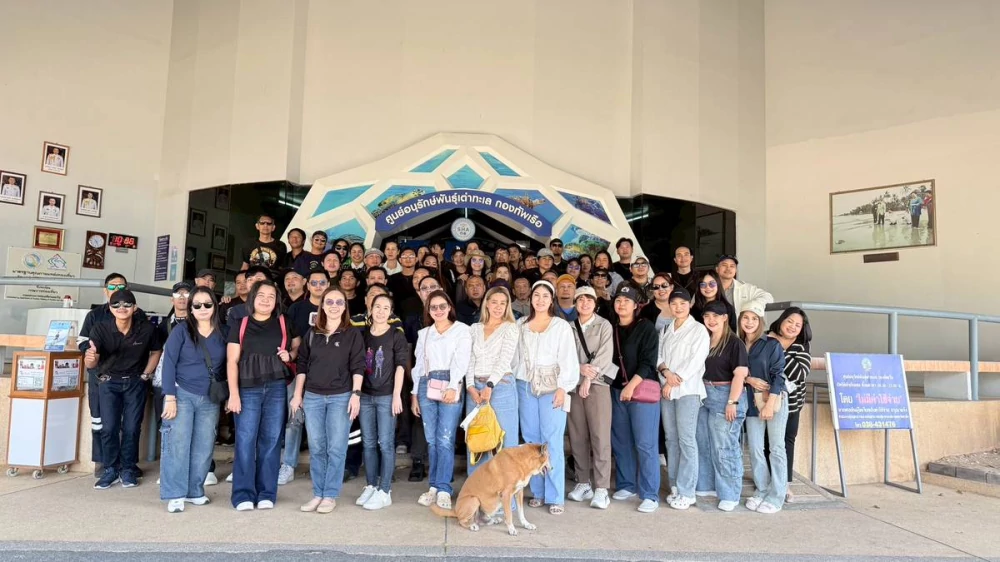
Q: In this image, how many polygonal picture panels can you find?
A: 9